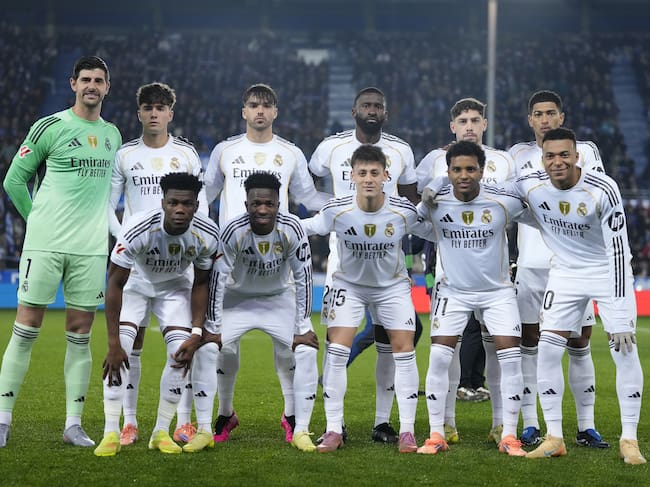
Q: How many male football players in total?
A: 11